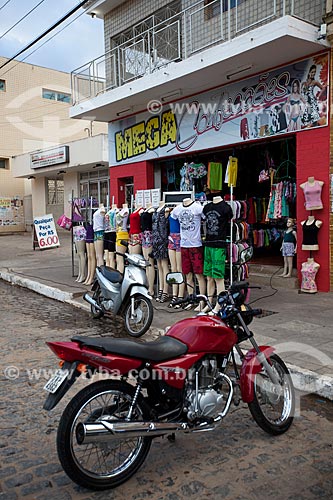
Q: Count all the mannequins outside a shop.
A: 15